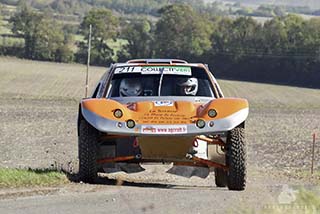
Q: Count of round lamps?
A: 4